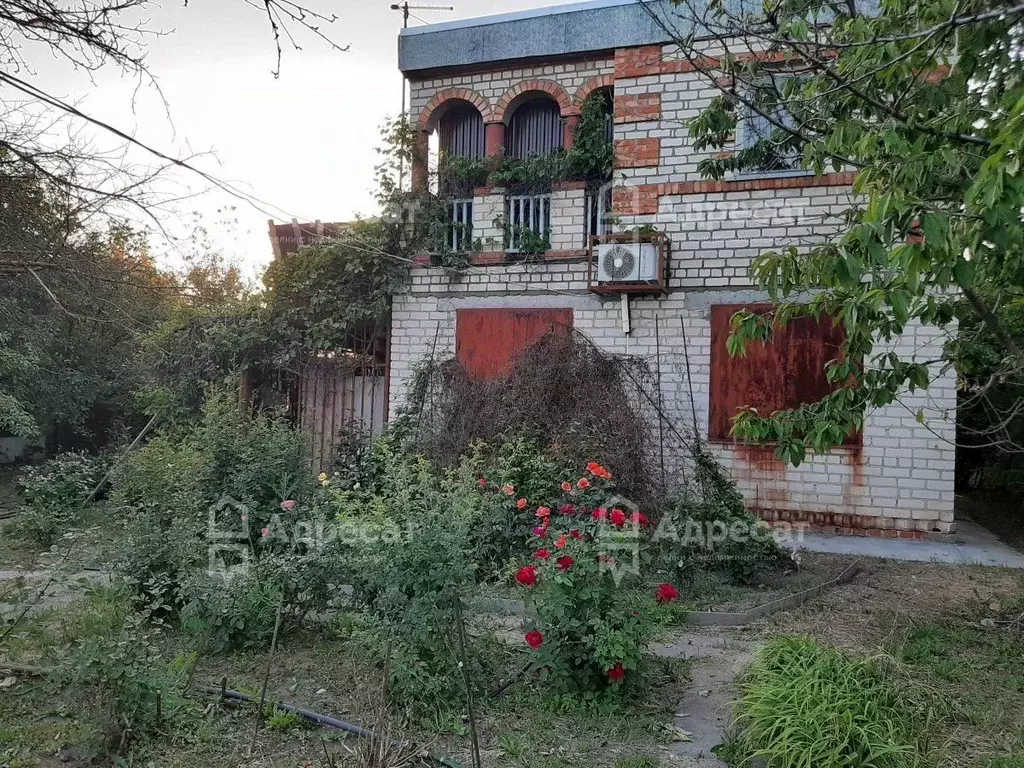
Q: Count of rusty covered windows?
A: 2